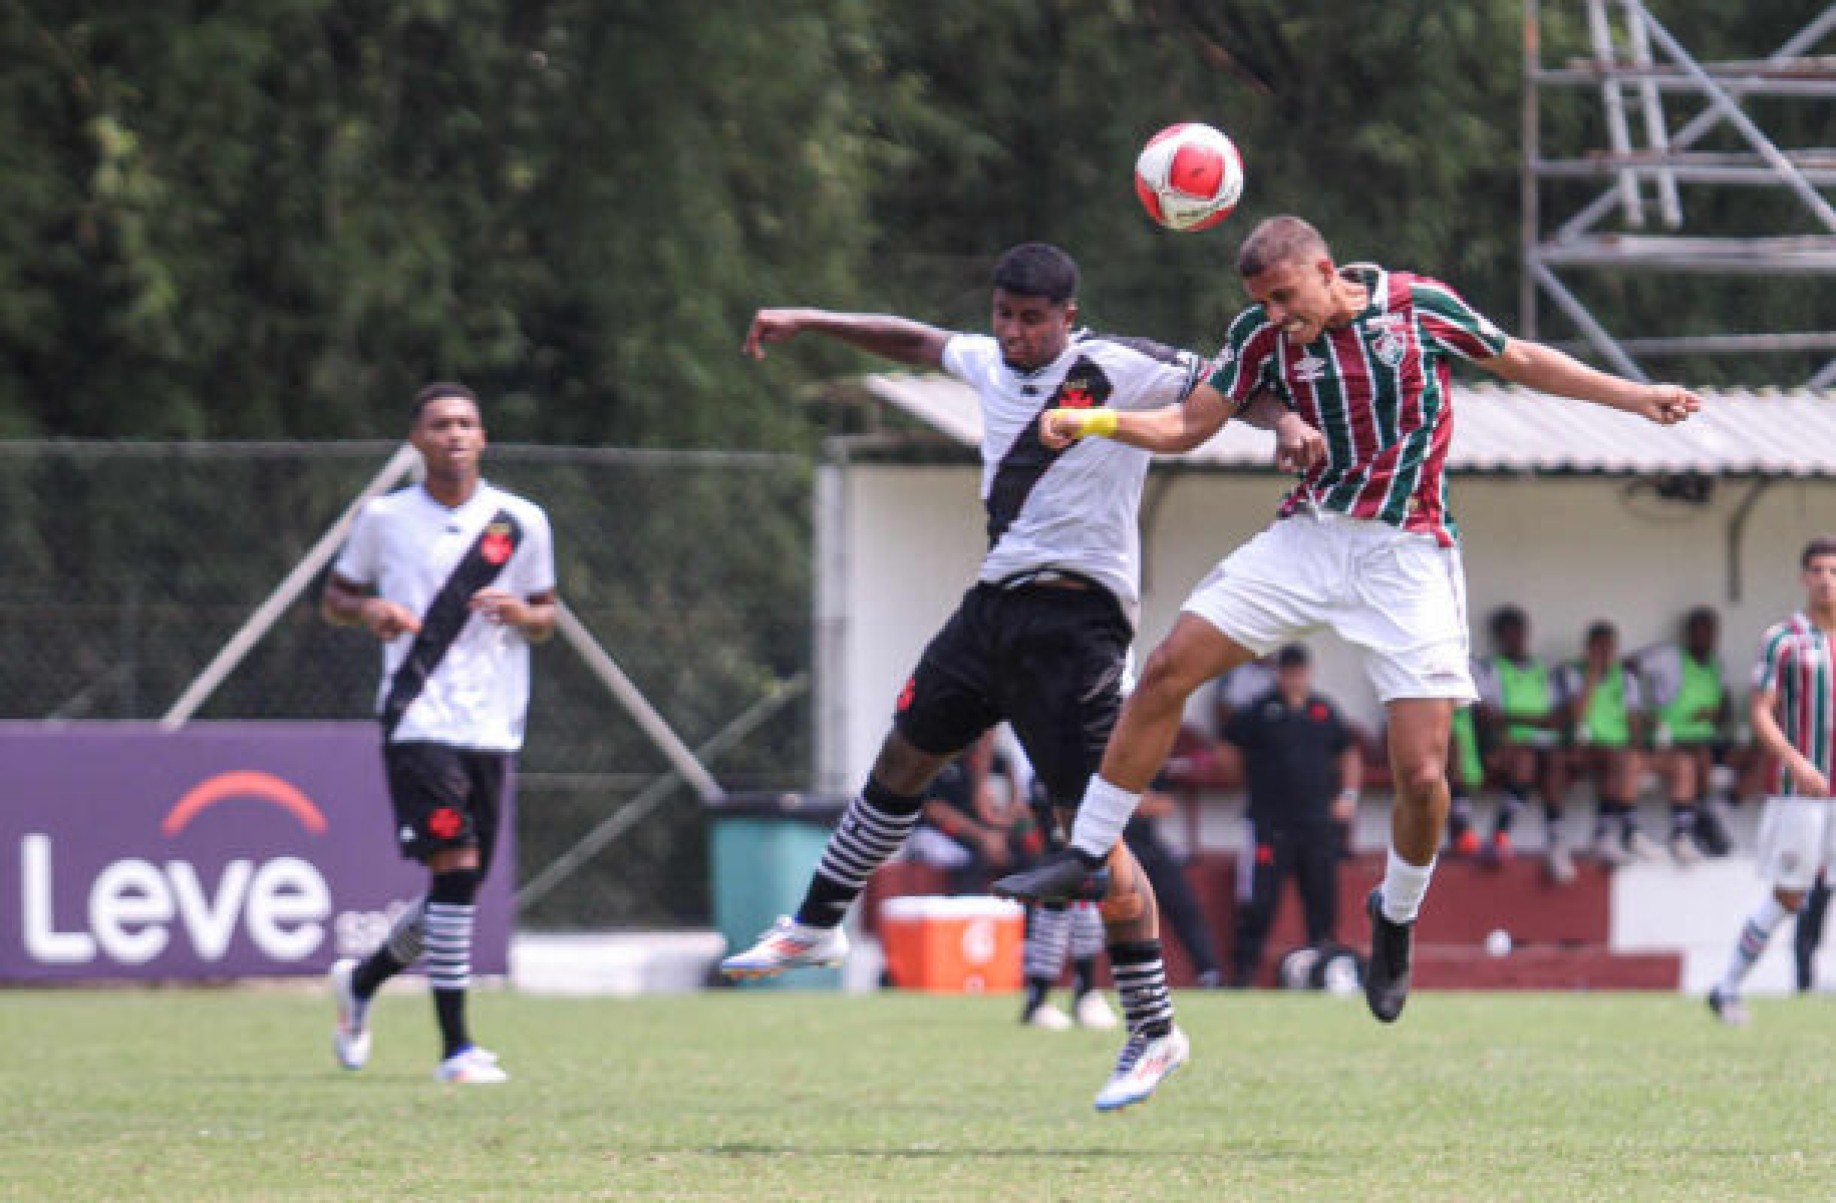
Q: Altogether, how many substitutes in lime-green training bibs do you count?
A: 3